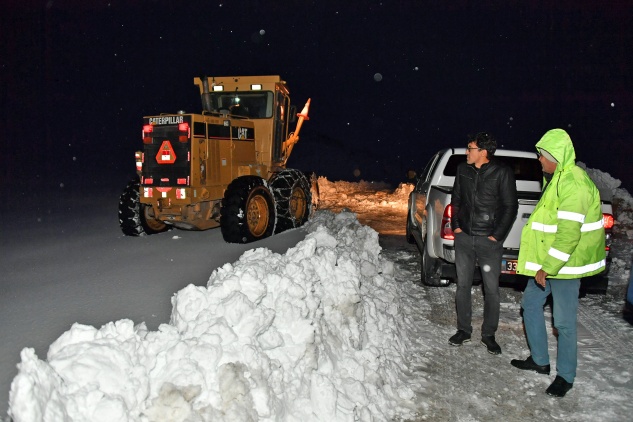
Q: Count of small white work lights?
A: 2